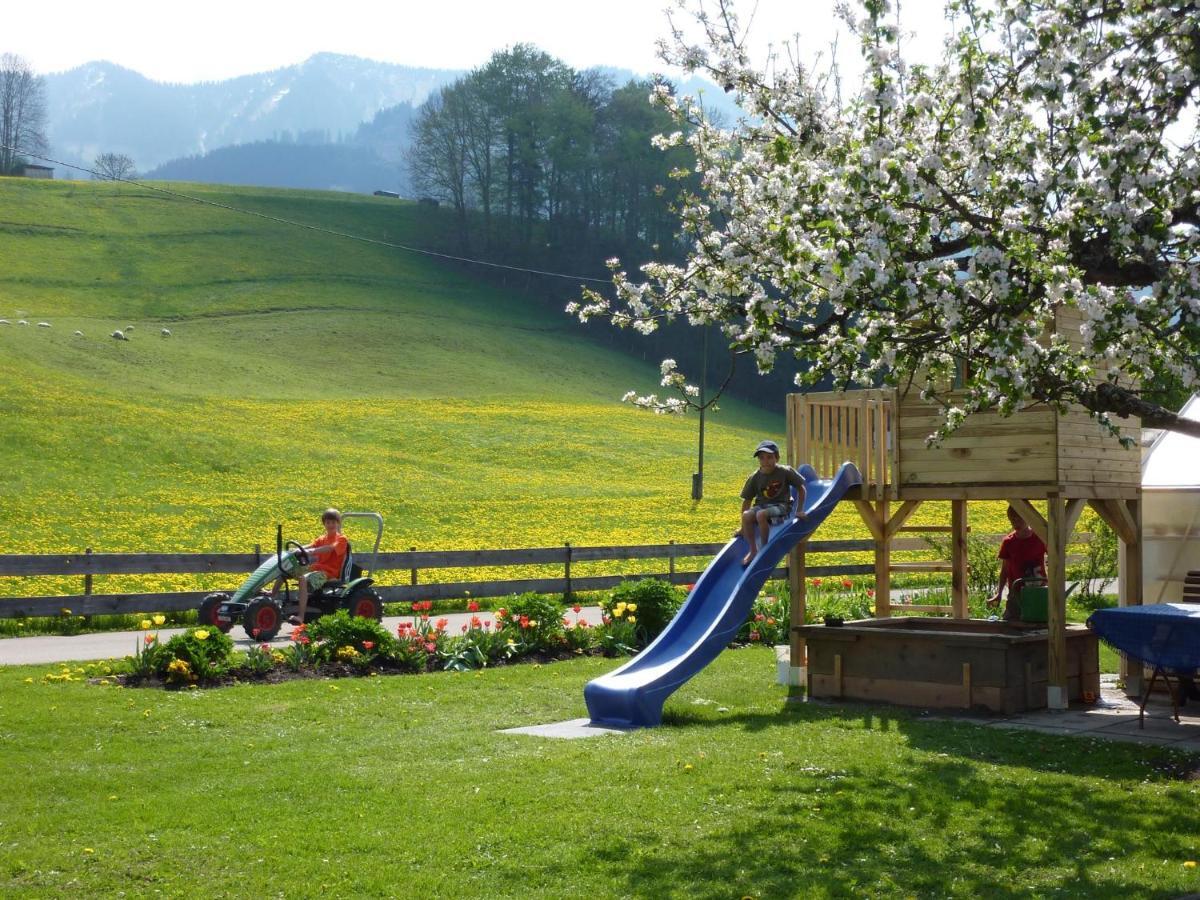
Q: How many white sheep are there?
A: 7